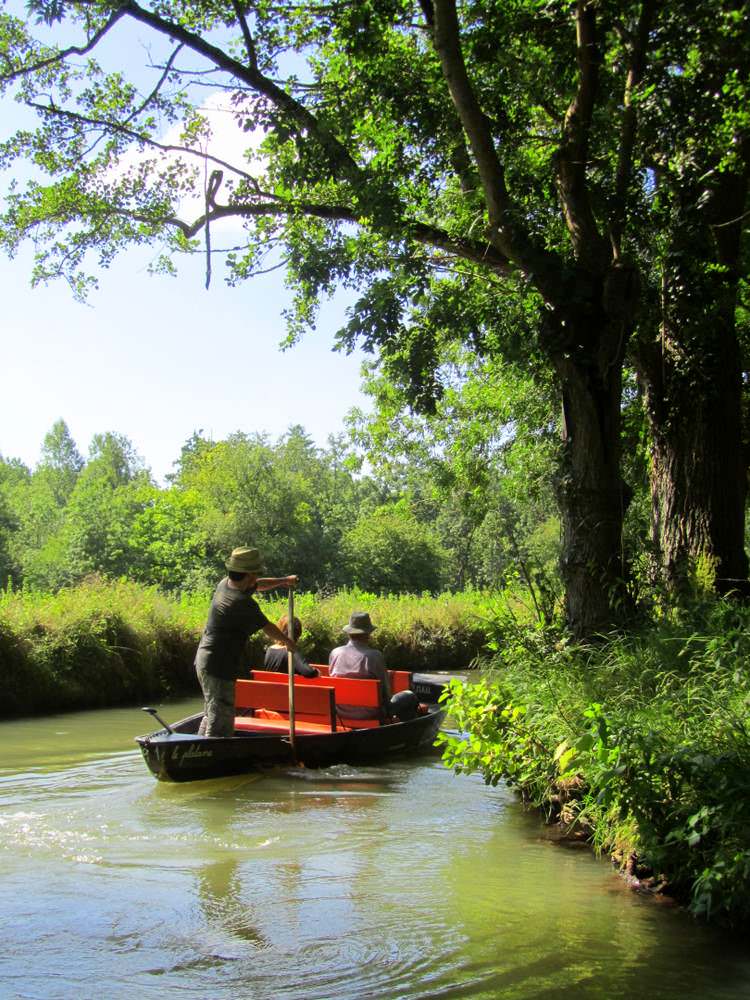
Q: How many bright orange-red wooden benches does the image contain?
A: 3